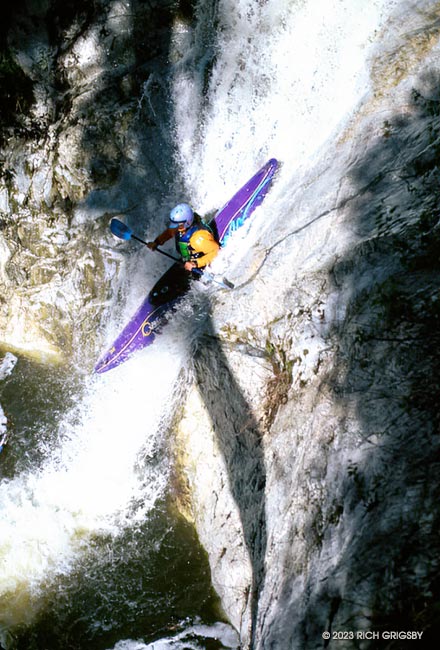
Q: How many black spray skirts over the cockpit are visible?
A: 1